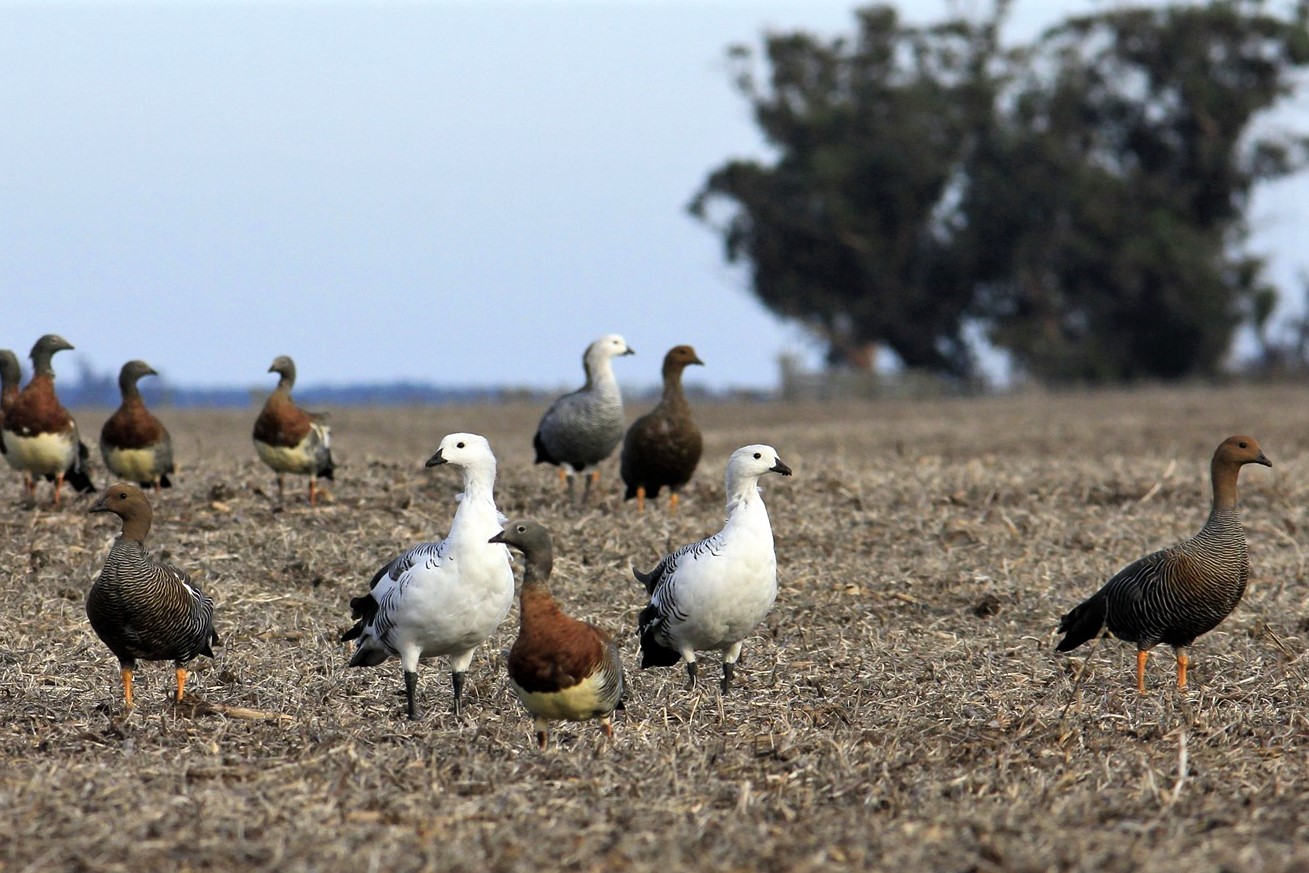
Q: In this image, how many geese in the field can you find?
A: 11